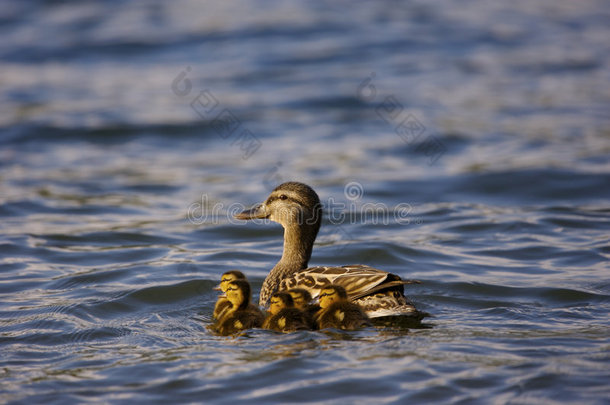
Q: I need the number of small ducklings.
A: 5